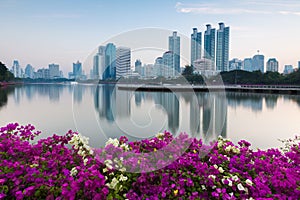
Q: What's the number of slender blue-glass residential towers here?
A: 4